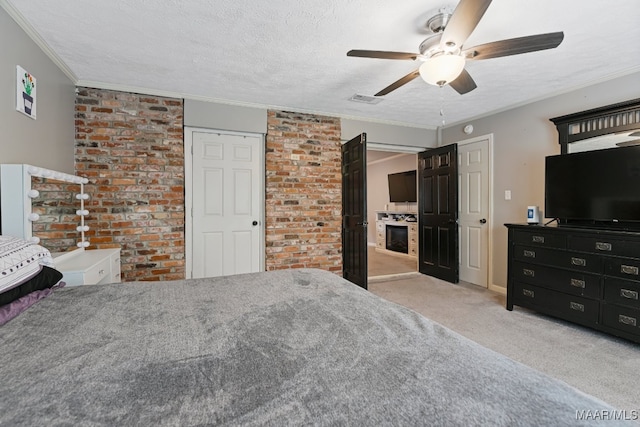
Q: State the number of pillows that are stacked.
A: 3